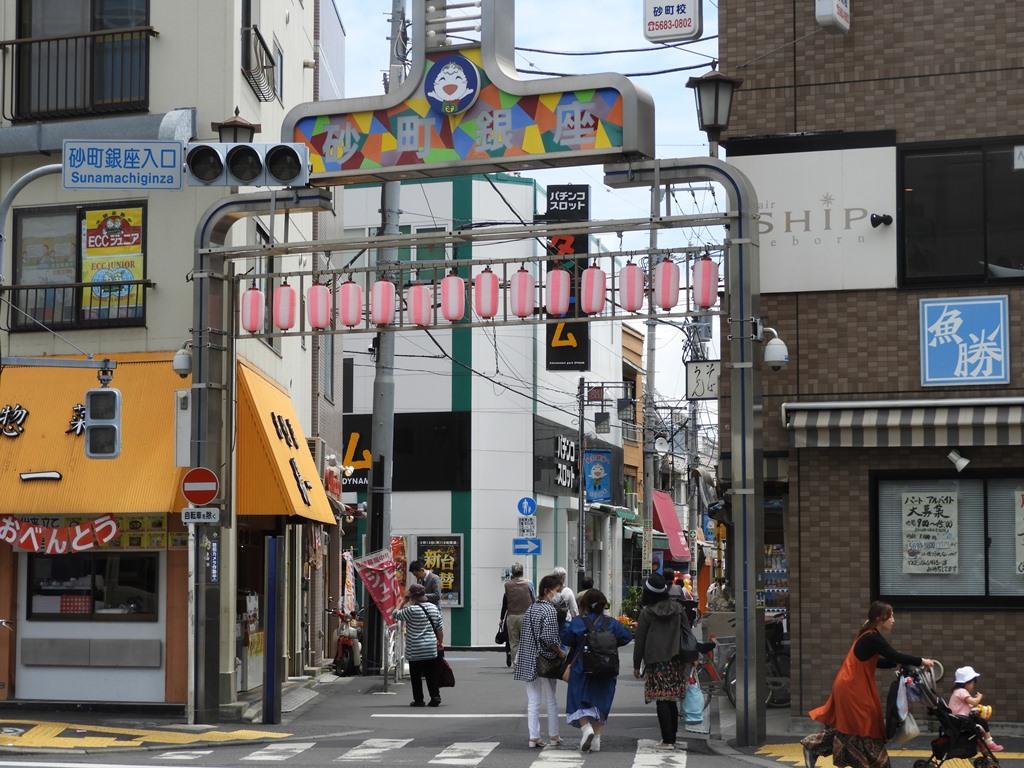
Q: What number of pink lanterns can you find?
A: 14